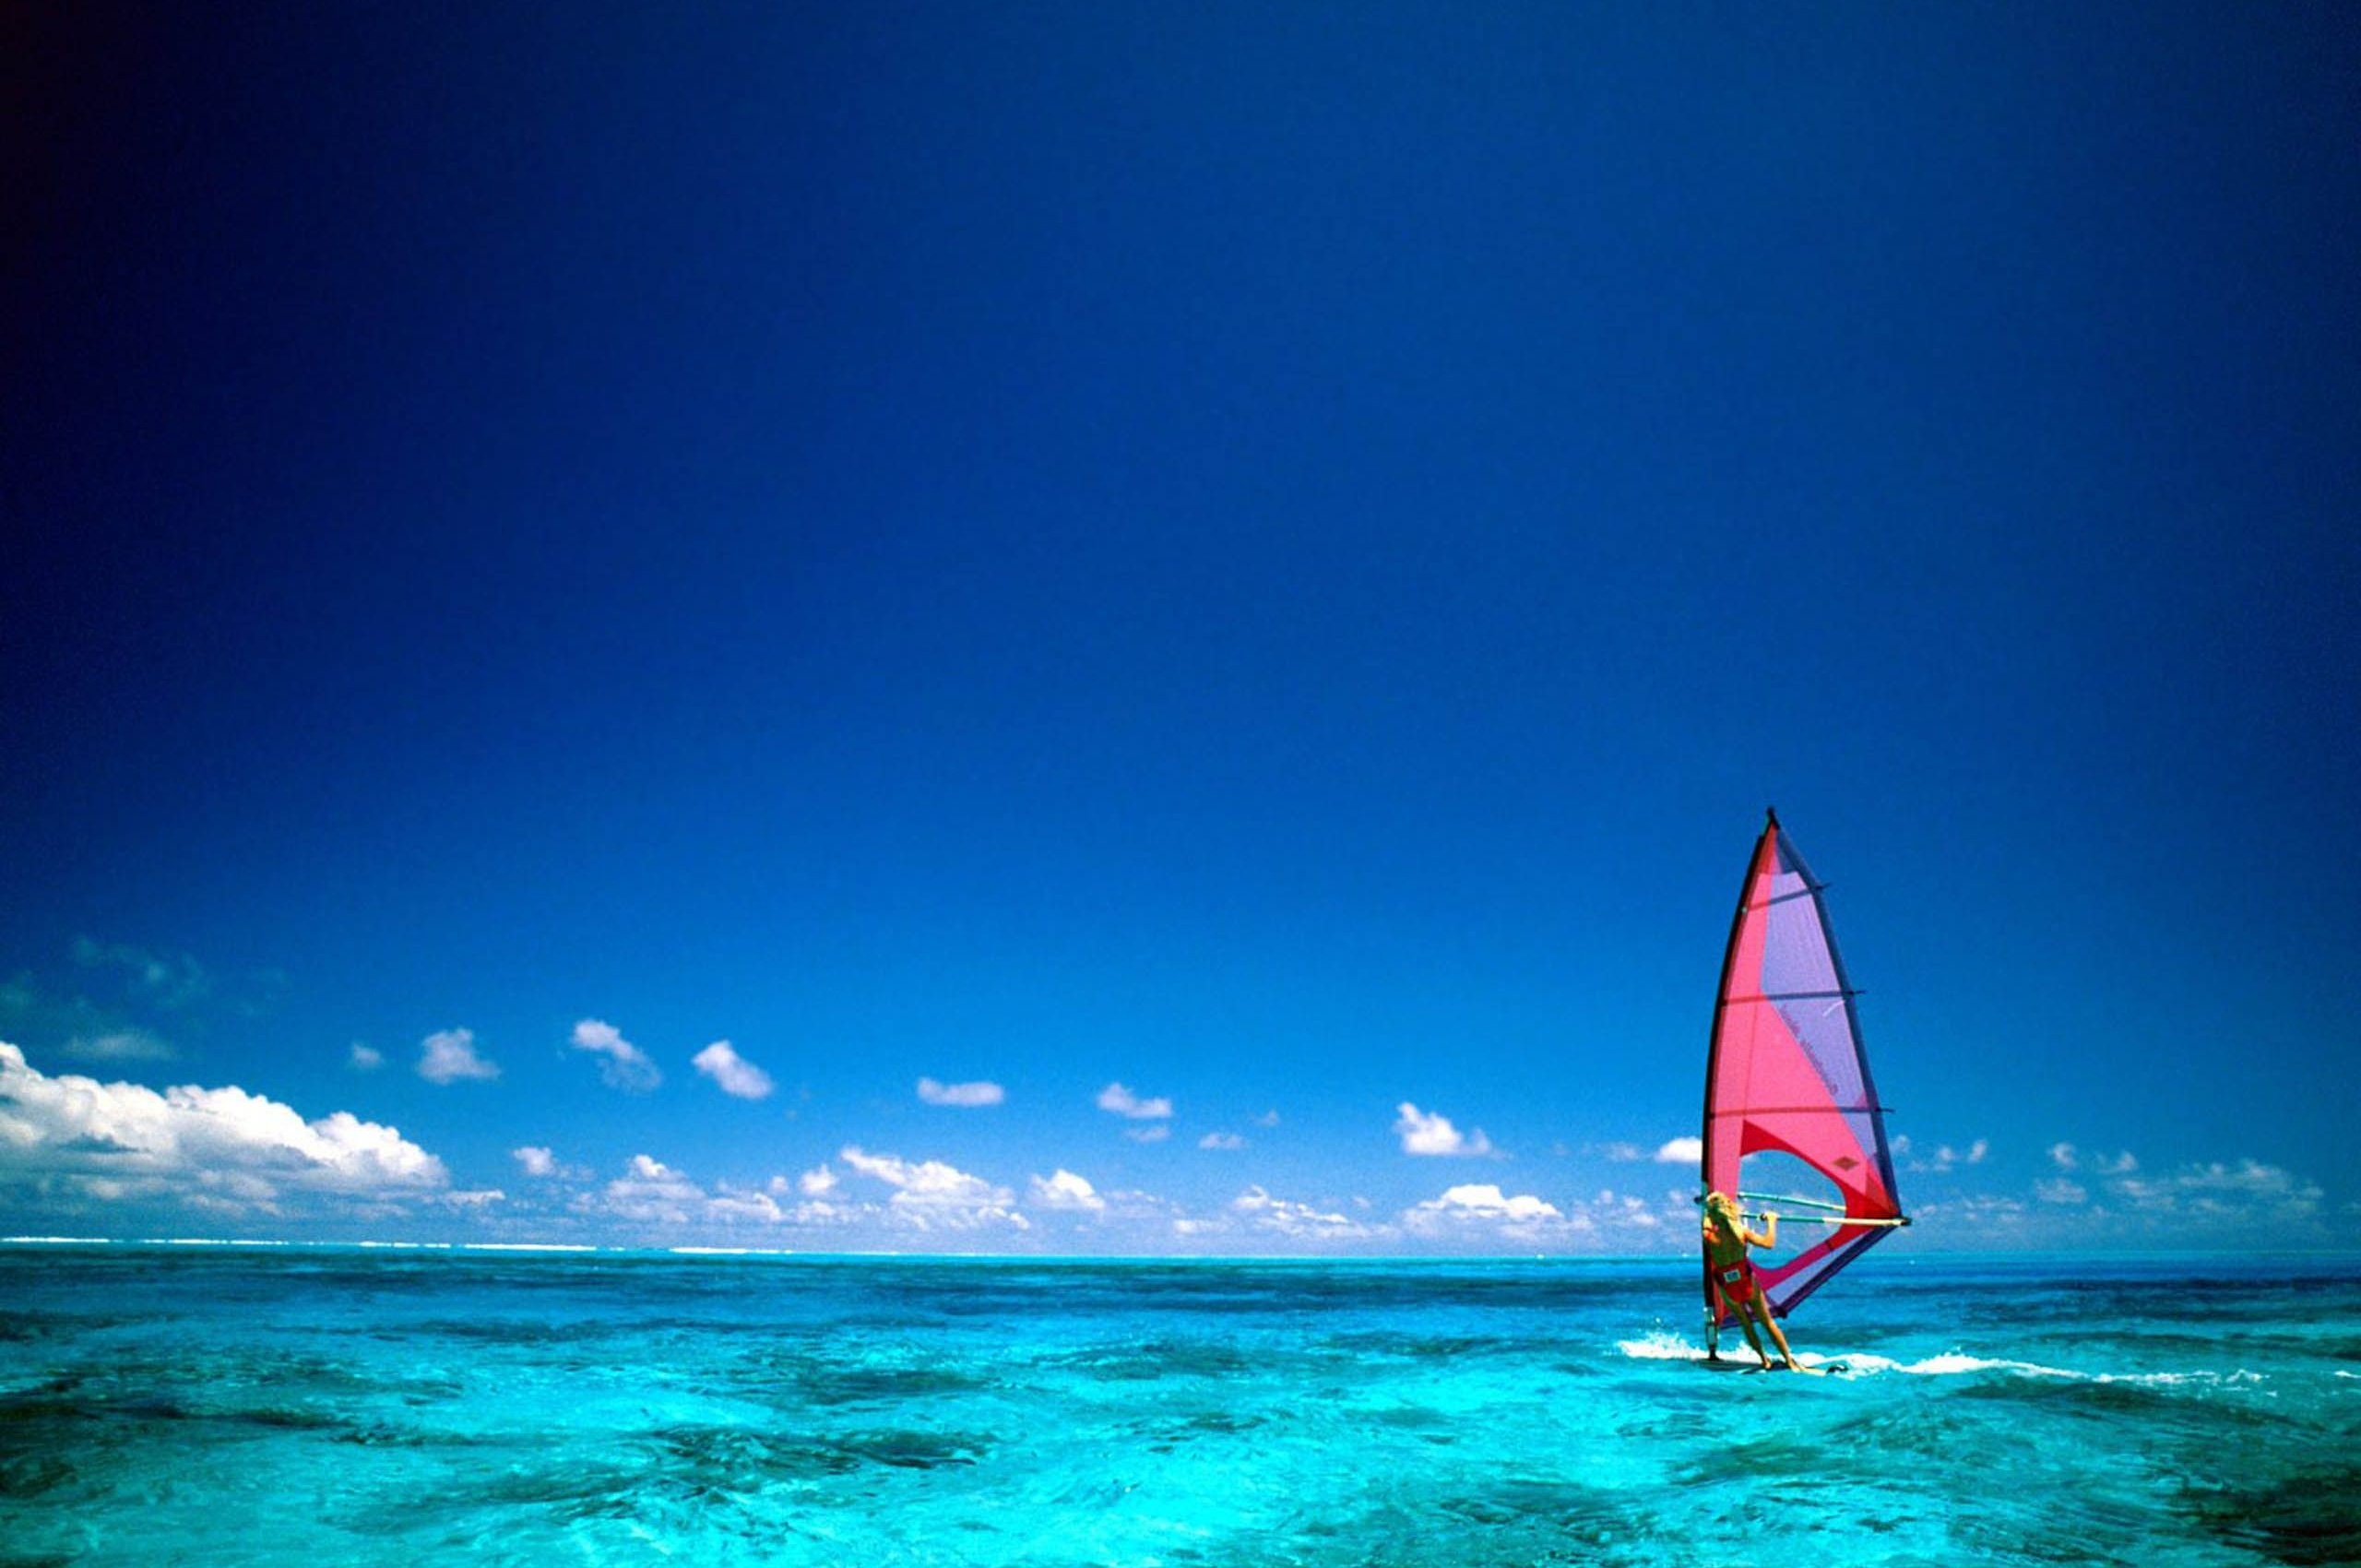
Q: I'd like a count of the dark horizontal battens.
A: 3